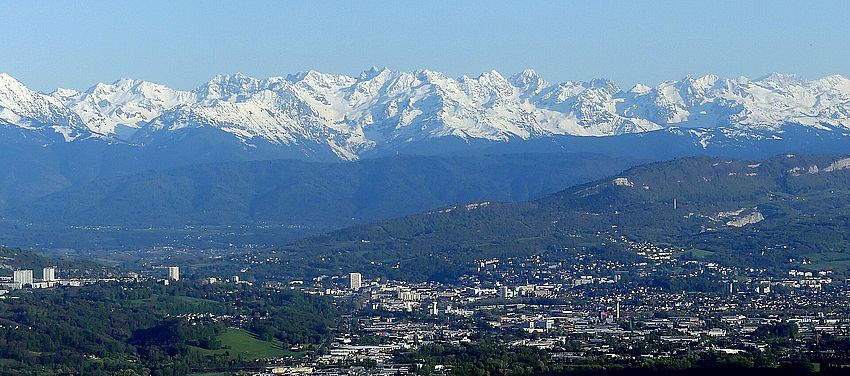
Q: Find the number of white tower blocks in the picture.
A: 4